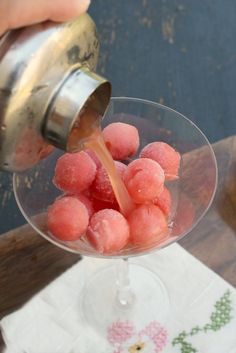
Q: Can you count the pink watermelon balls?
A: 11